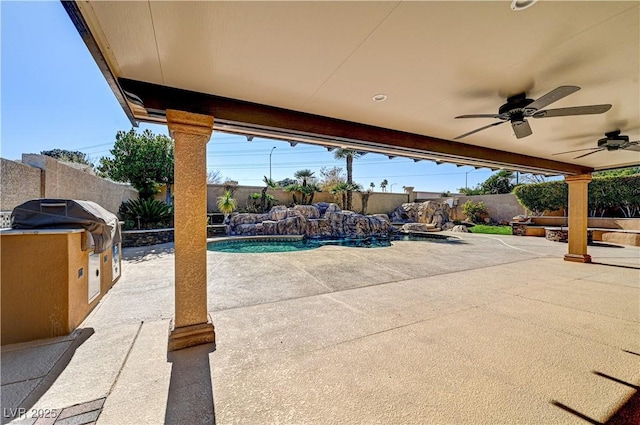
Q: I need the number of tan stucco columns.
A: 2